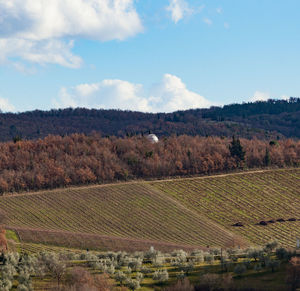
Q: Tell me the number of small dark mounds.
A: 5